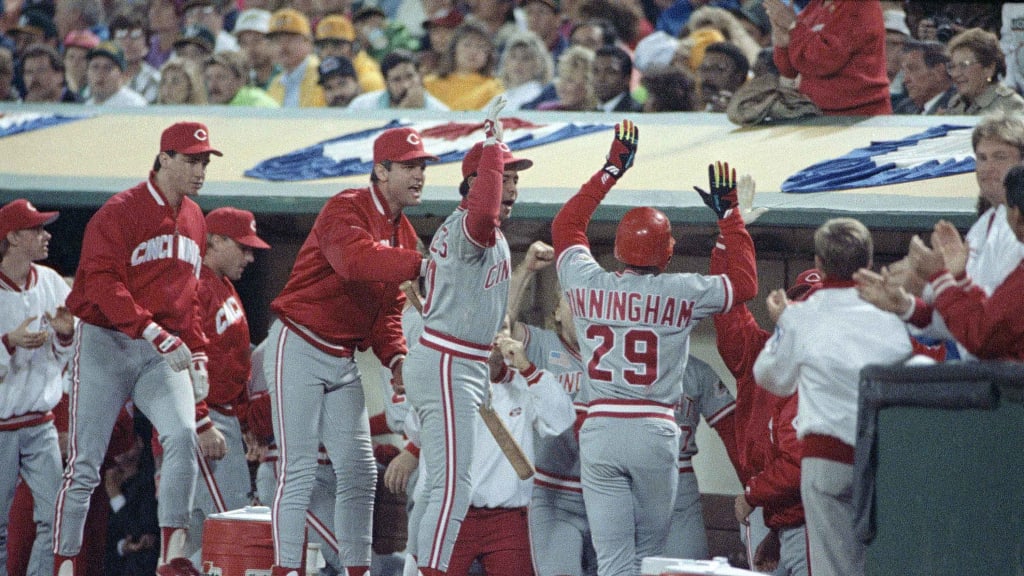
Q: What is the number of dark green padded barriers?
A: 1